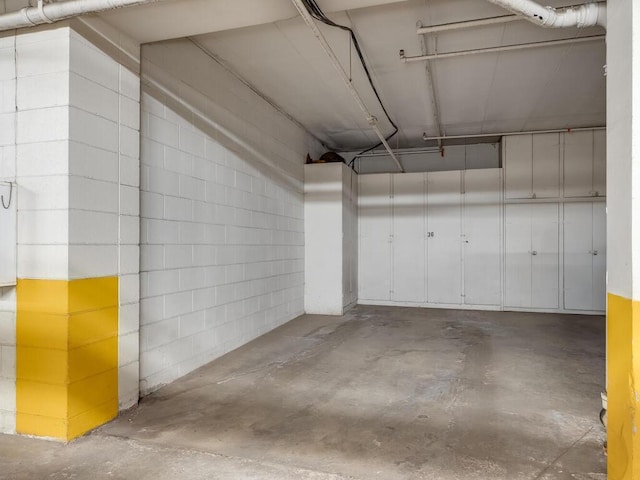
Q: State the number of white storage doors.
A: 12